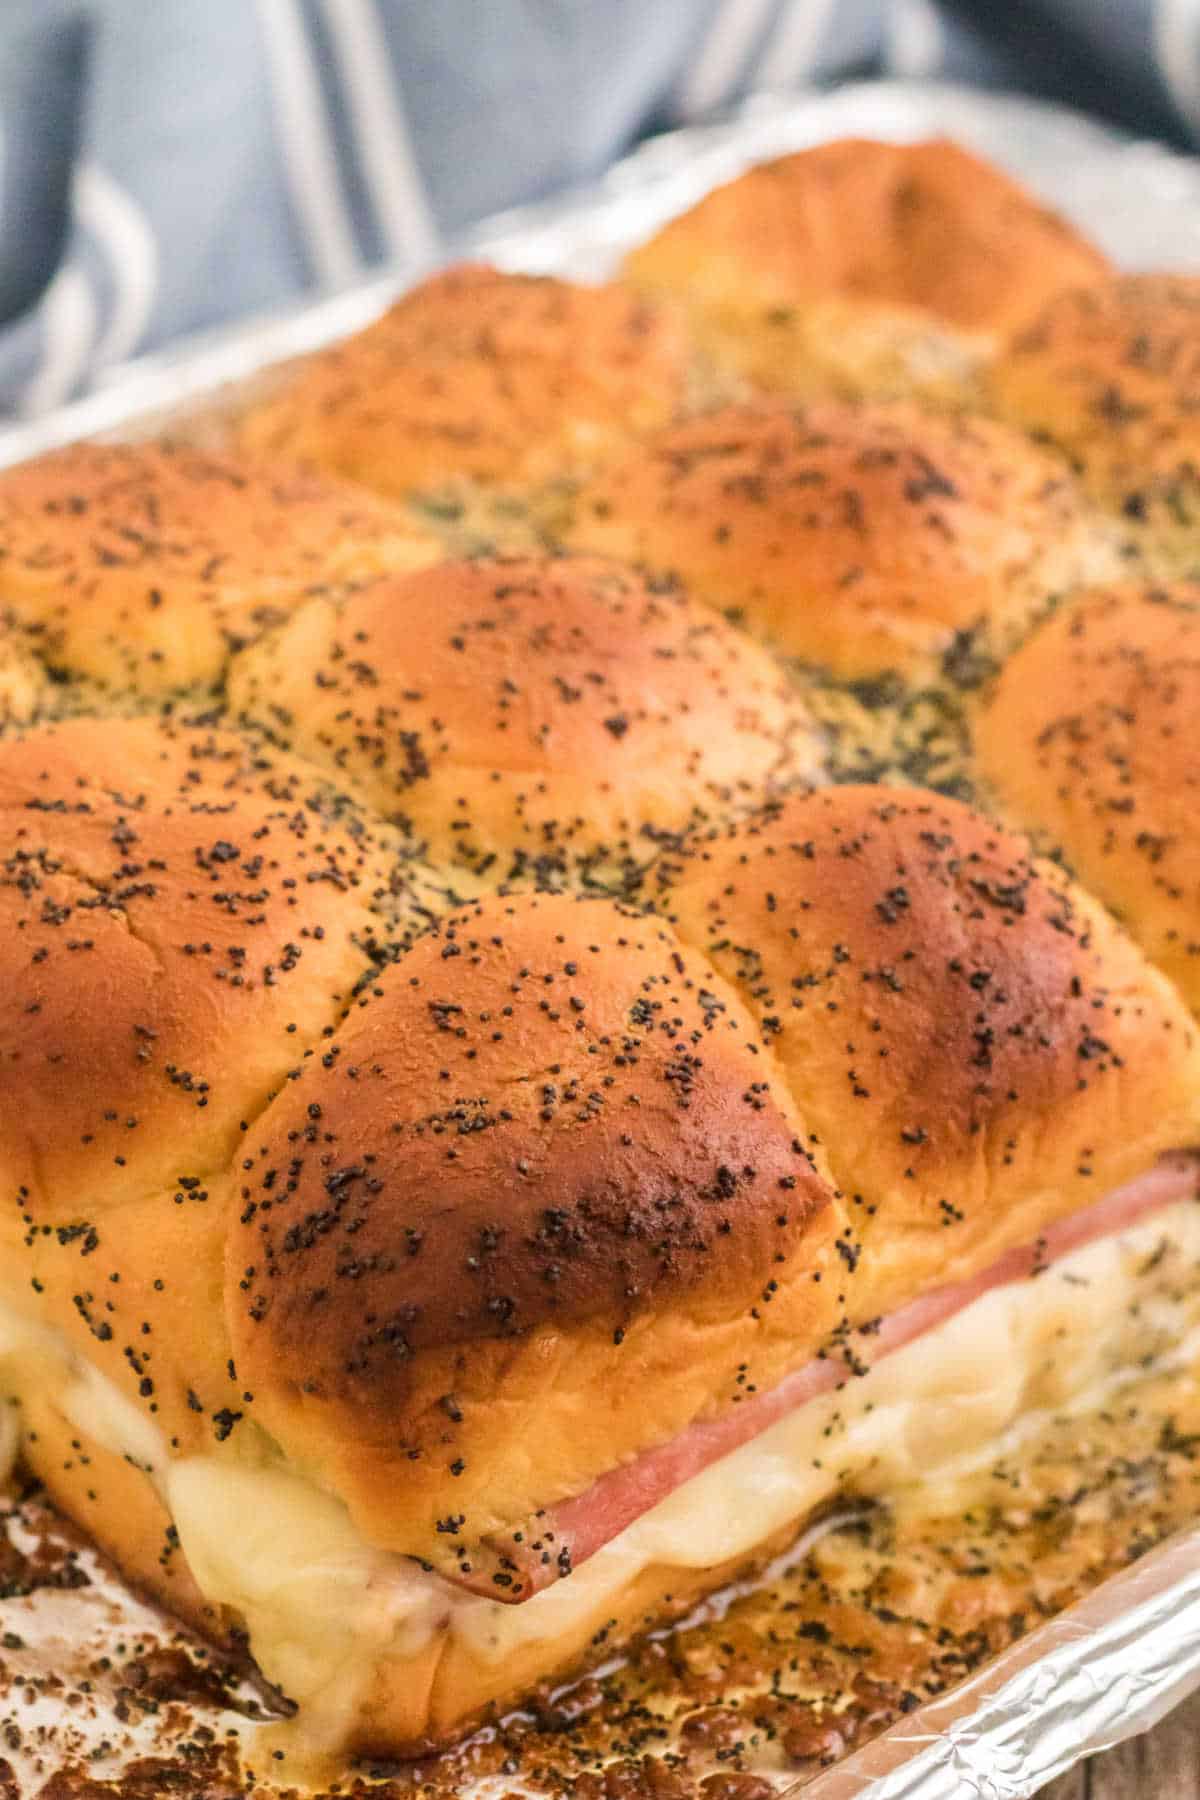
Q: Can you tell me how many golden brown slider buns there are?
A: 10